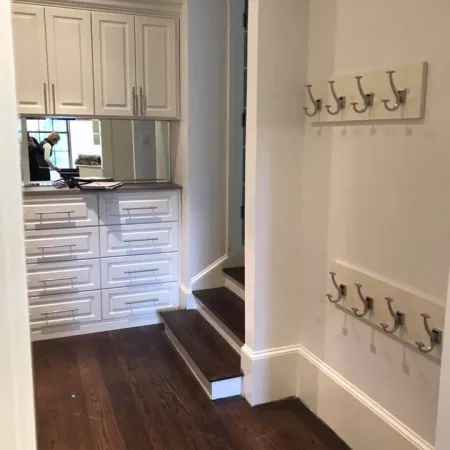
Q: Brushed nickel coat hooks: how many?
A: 8